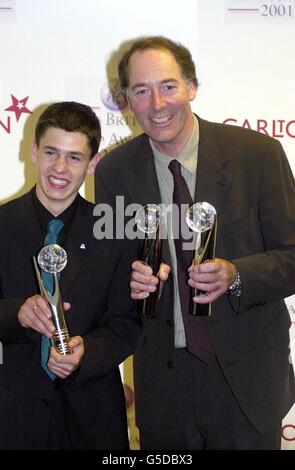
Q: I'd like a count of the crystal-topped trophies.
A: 3